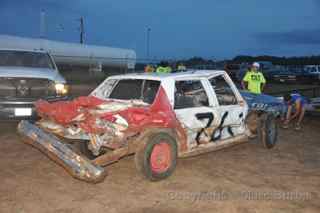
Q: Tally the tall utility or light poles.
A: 3